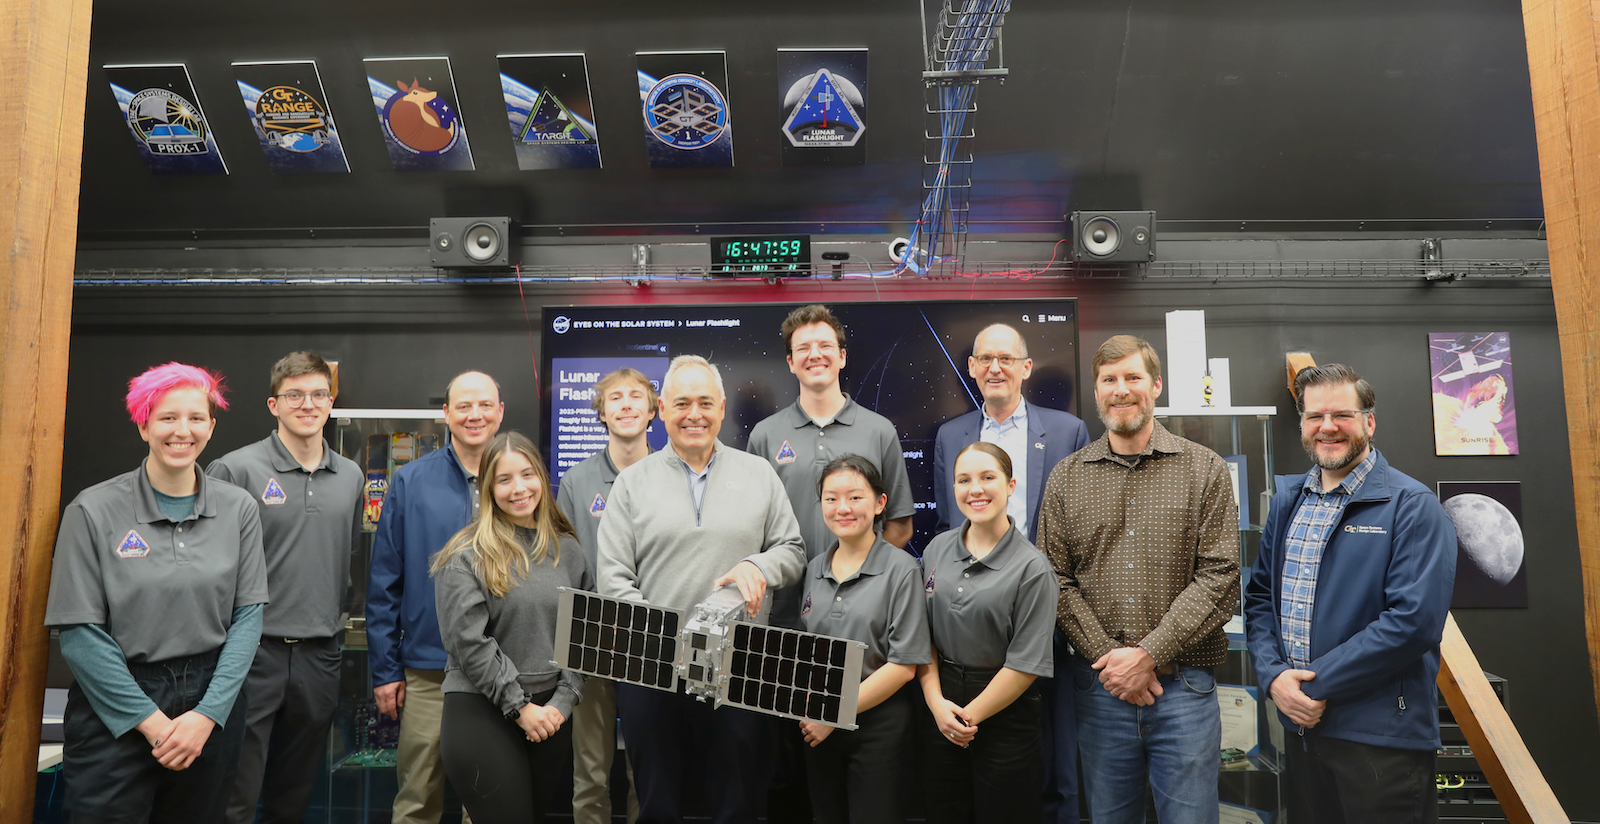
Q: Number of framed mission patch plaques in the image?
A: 6